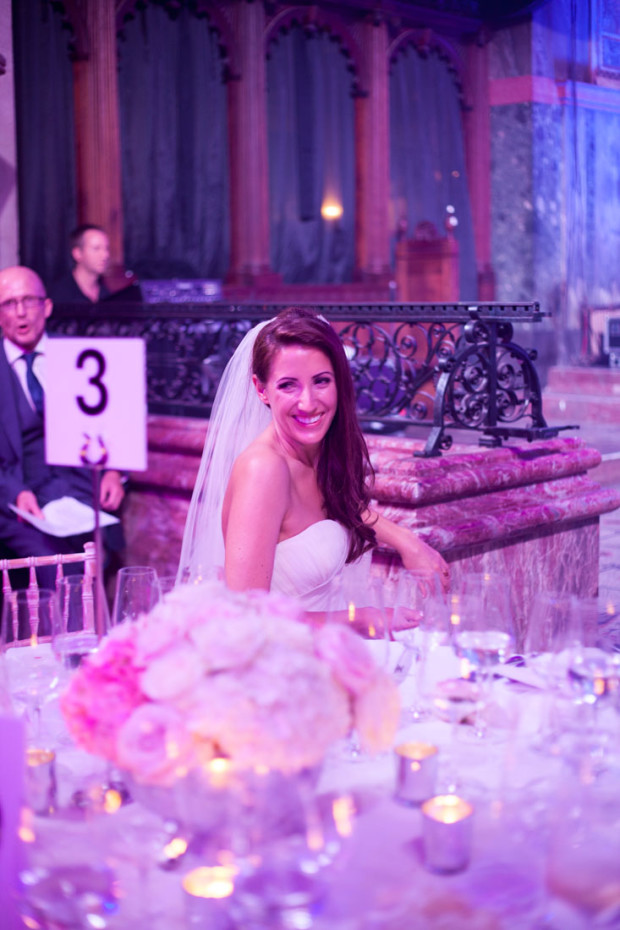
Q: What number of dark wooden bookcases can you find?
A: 0